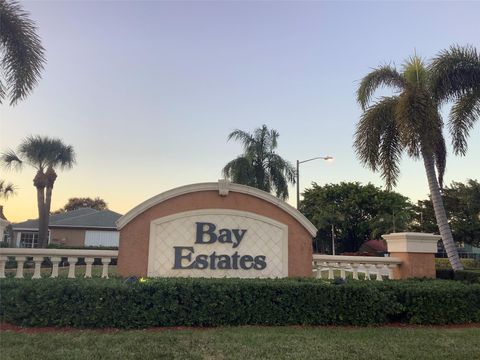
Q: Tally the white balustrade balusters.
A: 14